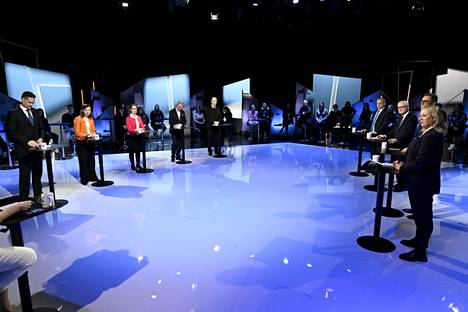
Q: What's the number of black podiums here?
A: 10